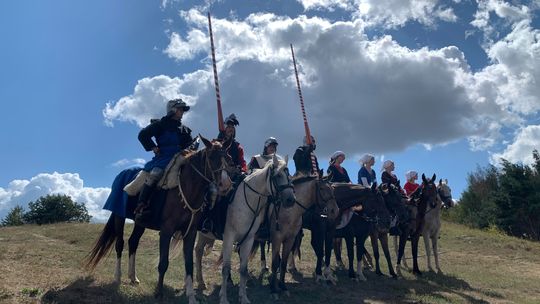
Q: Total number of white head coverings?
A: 4